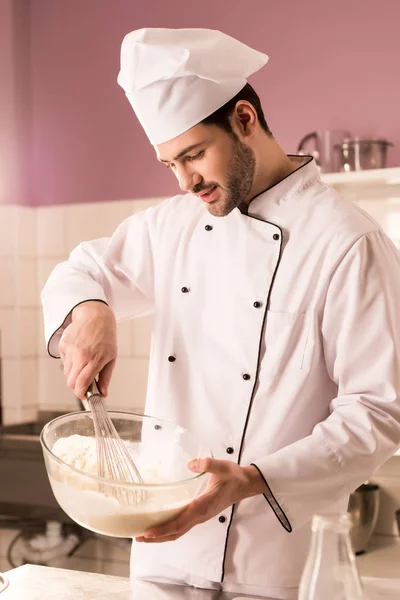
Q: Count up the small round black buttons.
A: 9